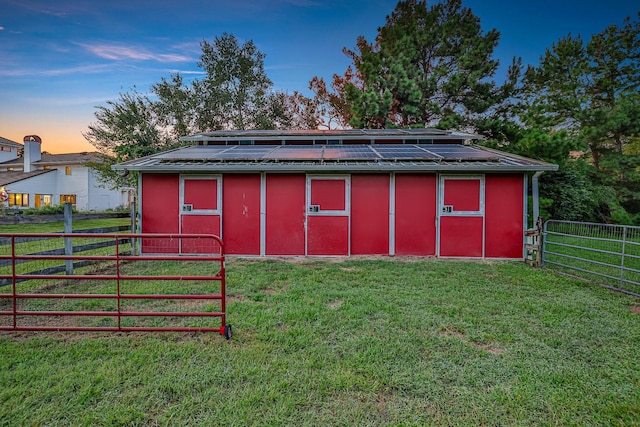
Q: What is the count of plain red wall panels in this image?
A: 6